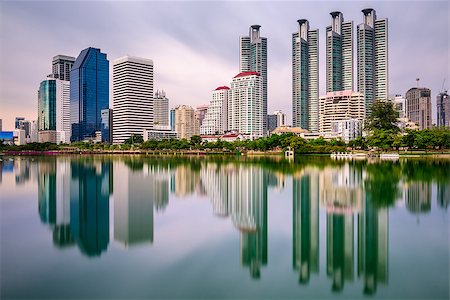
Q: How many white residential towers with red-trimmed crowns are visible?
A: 2